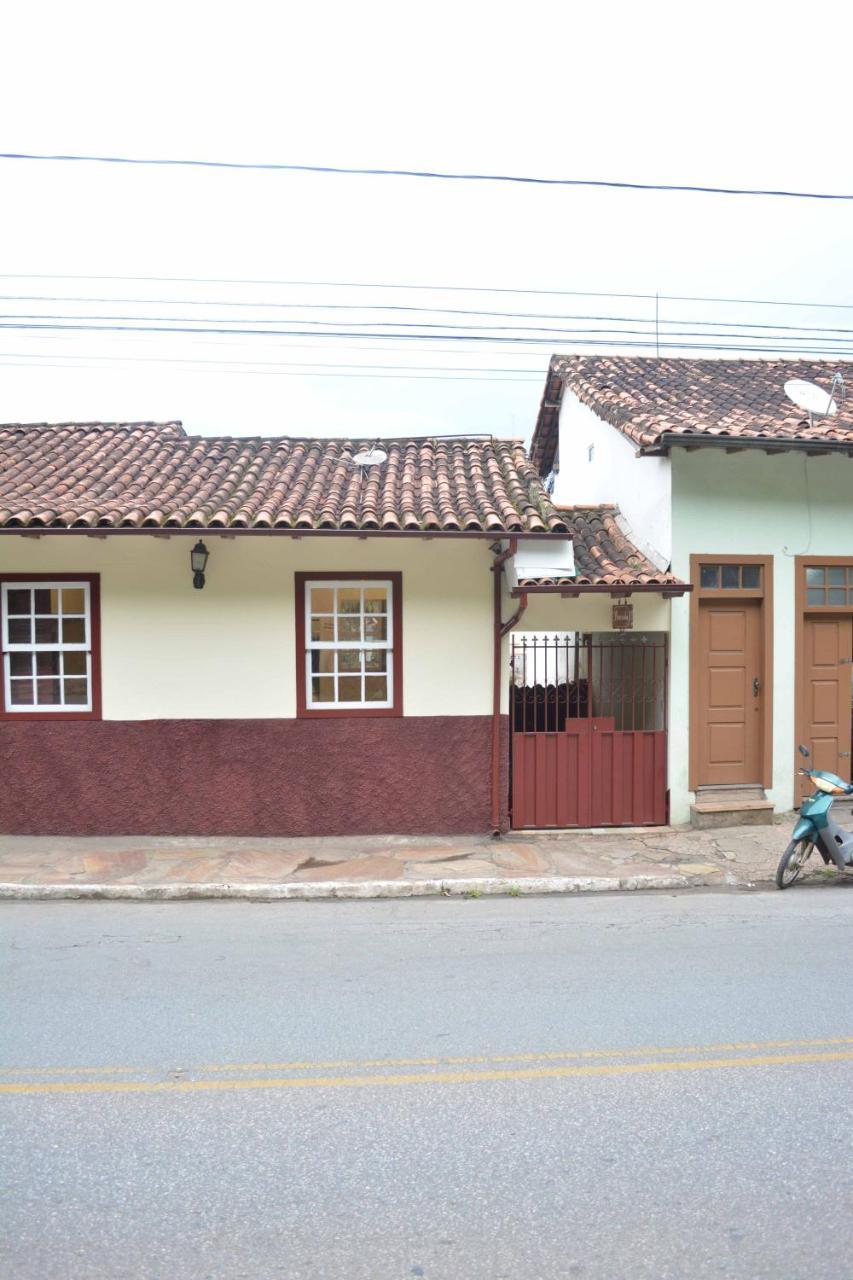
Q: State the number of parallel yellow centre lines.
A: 2